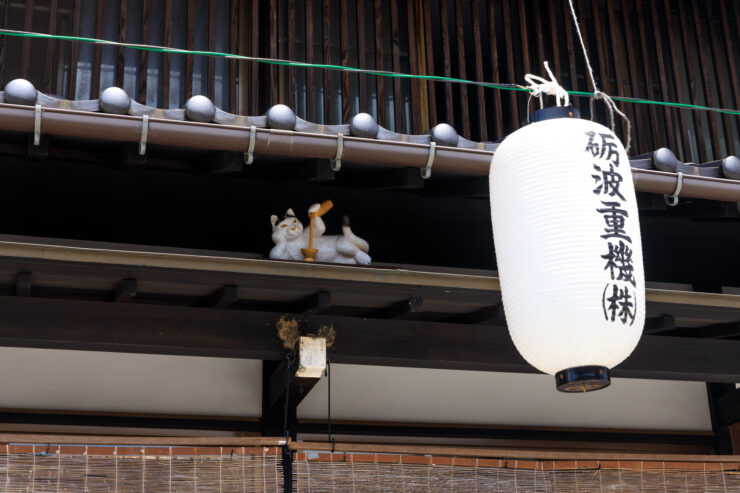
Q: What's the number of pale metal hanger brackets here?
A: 6